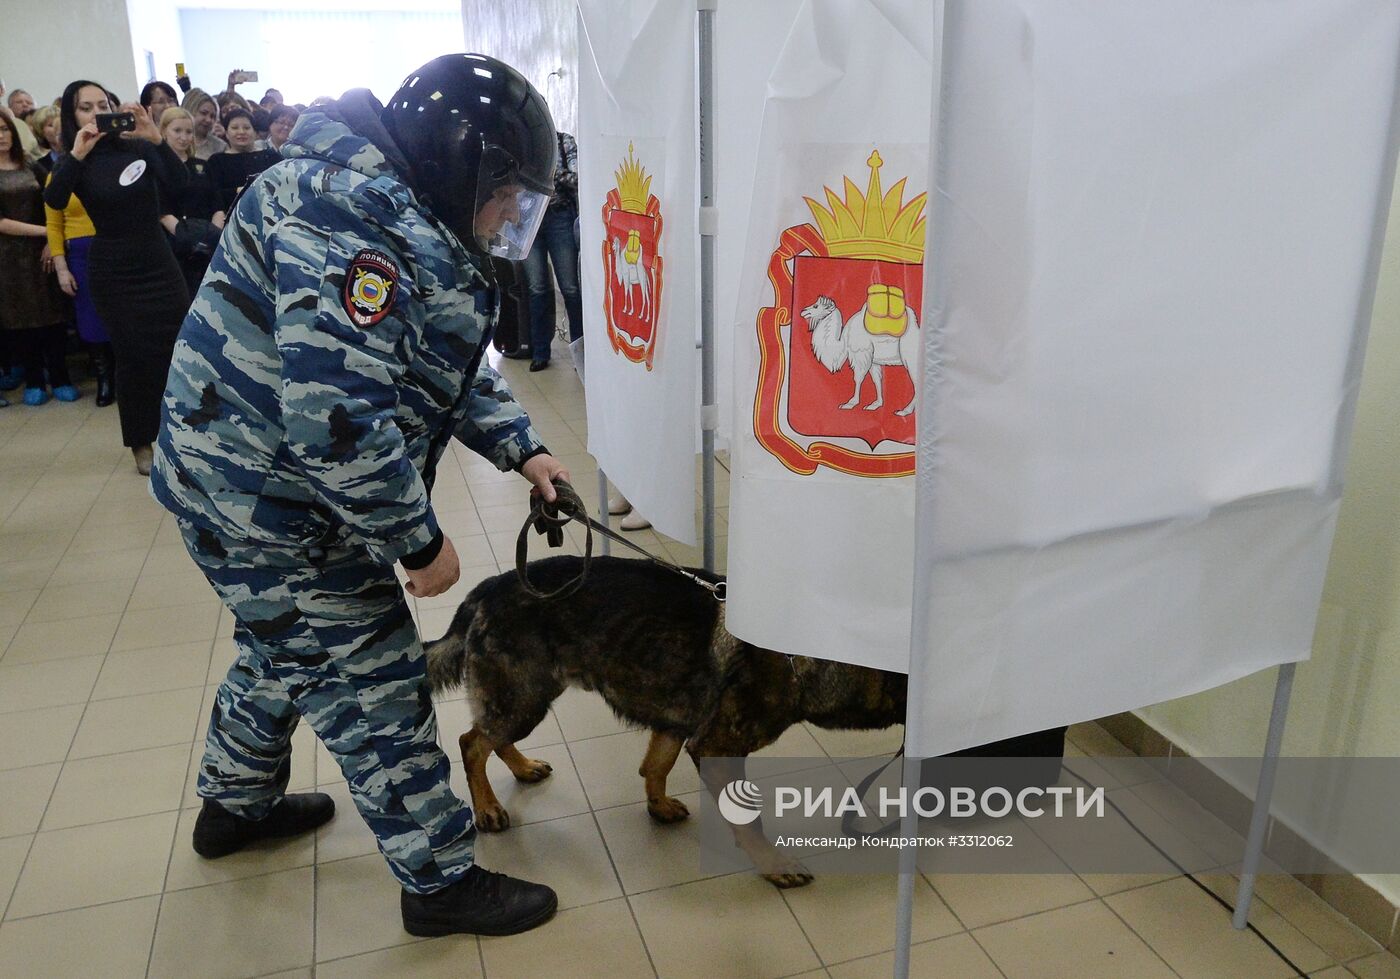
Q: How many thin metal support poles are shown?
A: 4